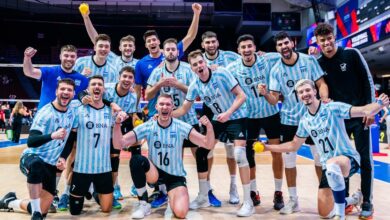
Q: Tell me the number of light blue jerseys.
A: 12